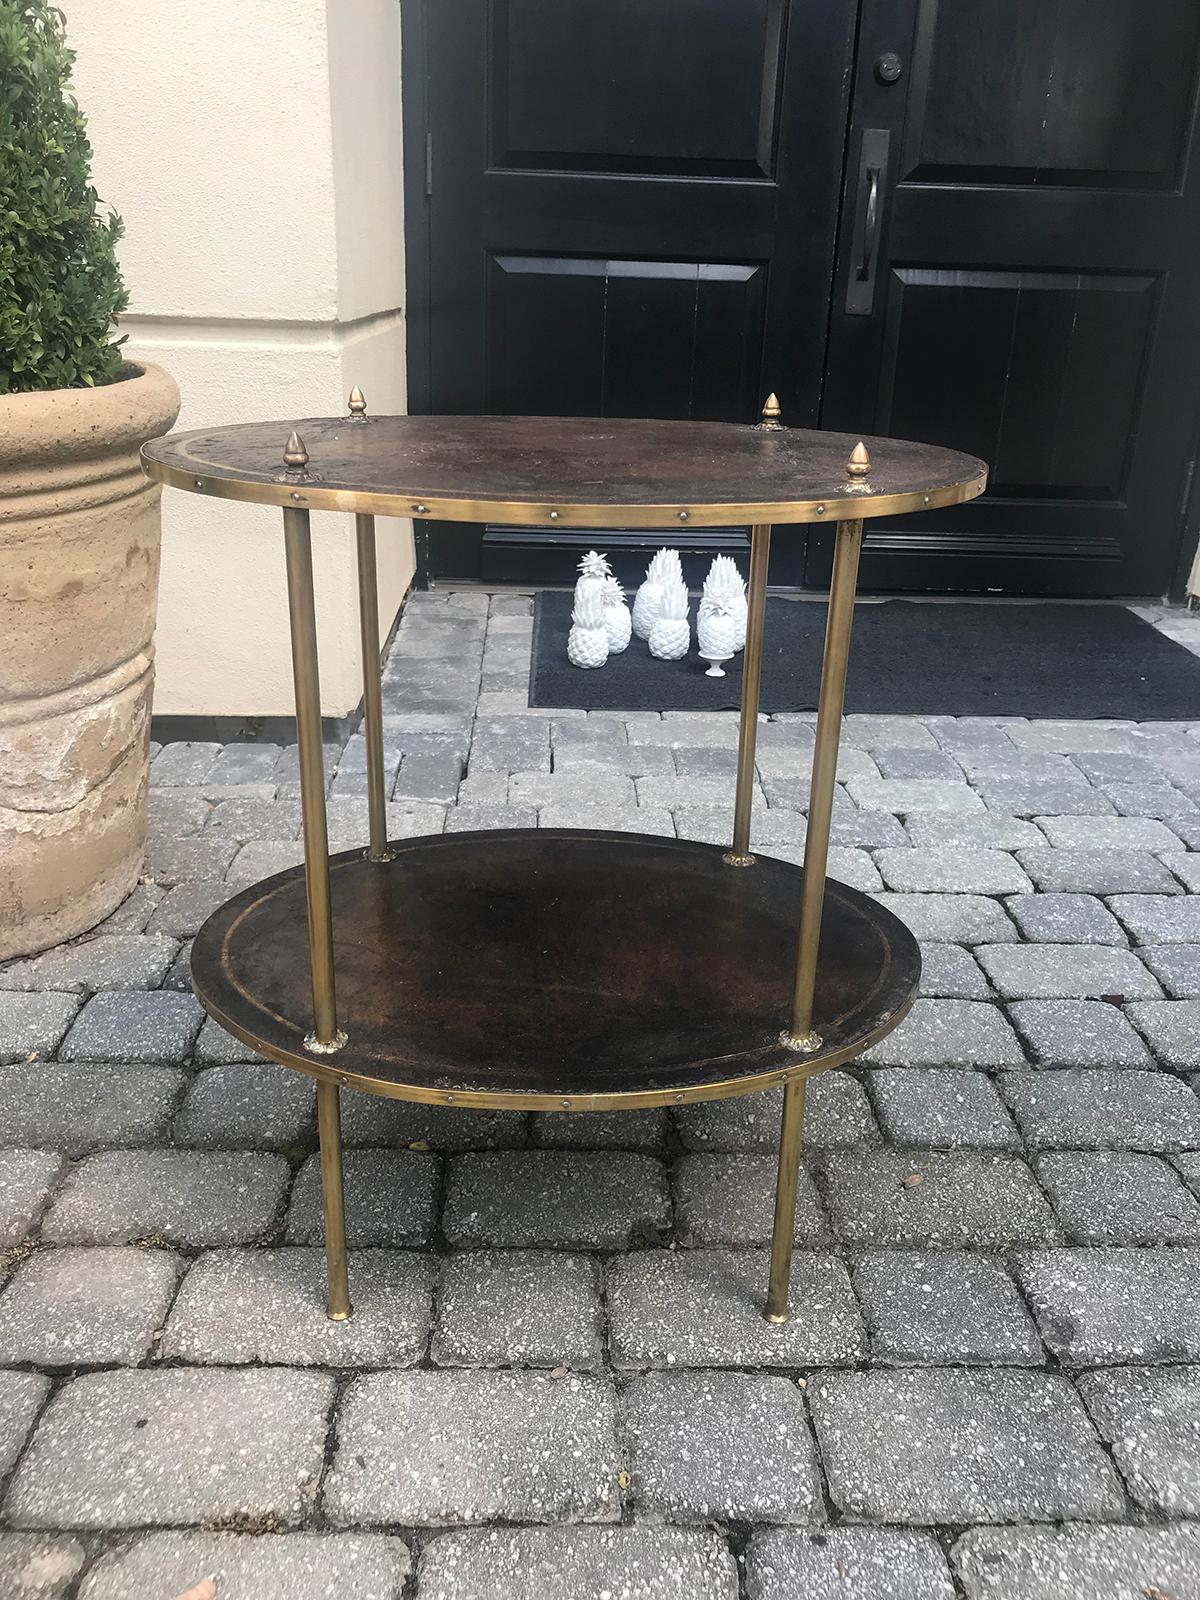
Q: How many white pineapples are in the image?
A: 7